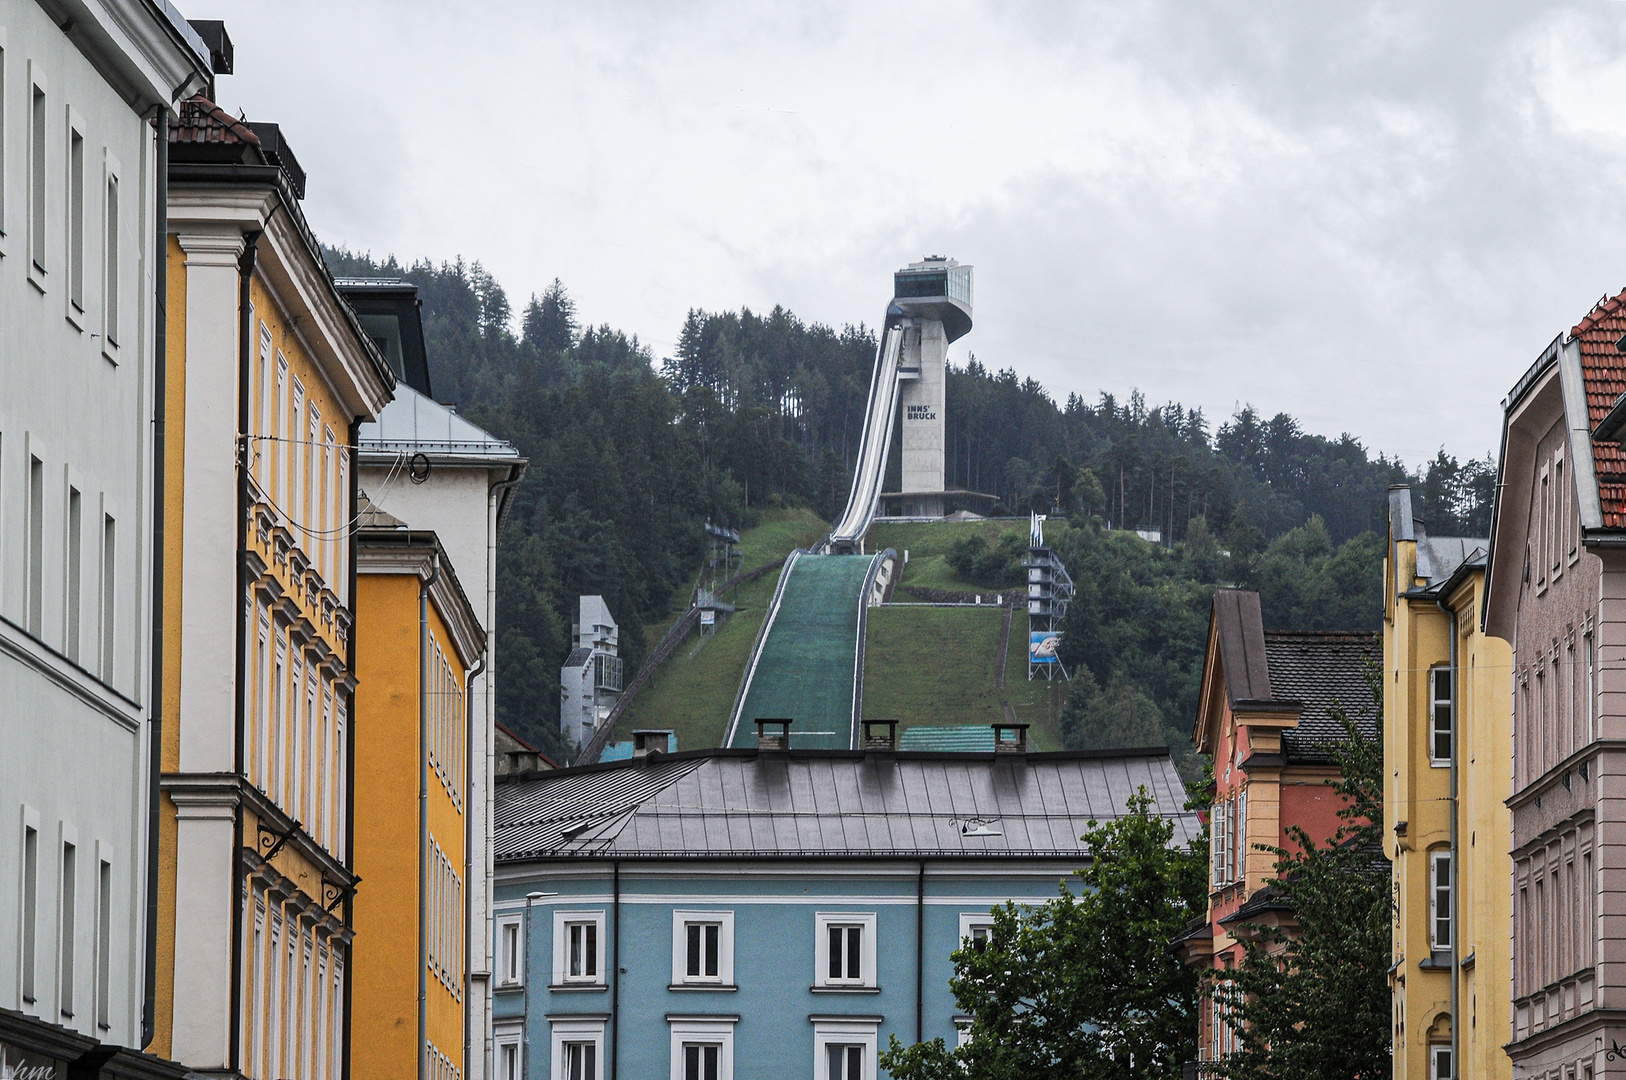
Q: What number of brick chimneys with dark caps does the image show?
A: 3